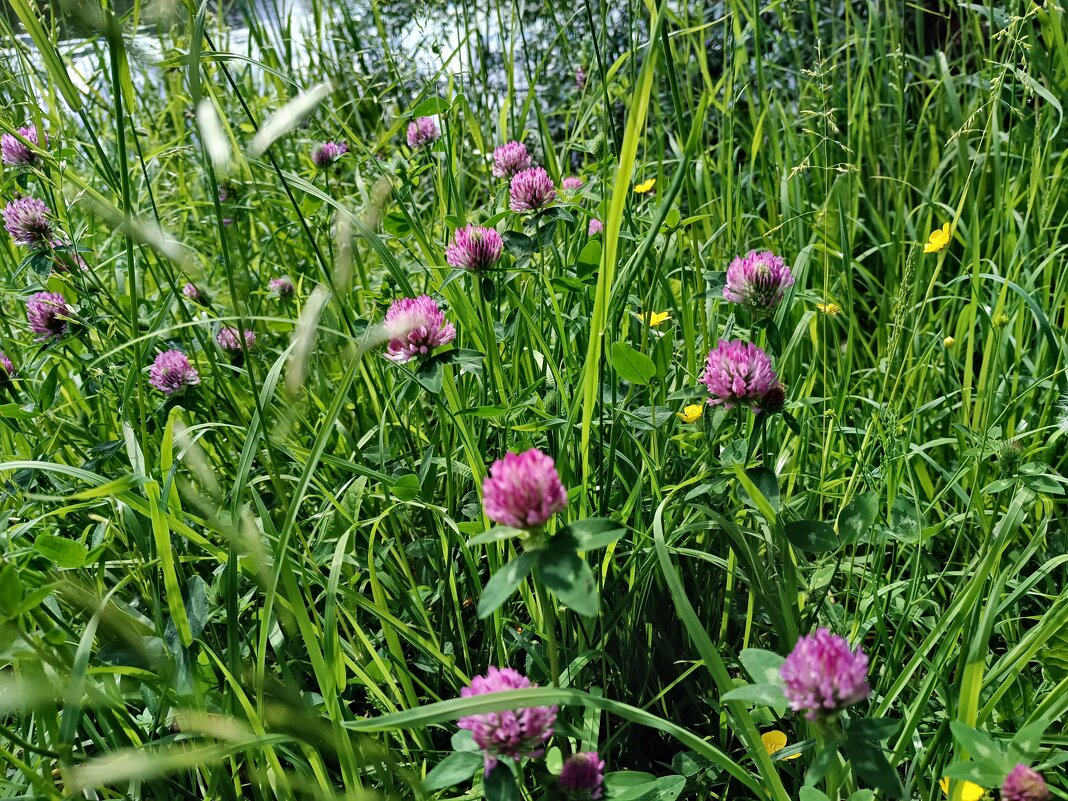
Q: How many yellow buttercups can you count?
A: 7